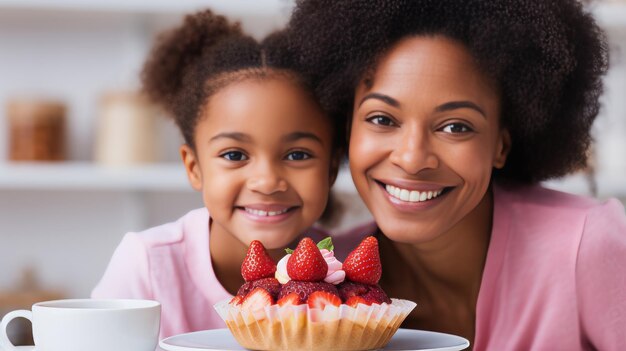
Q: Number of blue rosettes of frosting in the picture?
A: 0